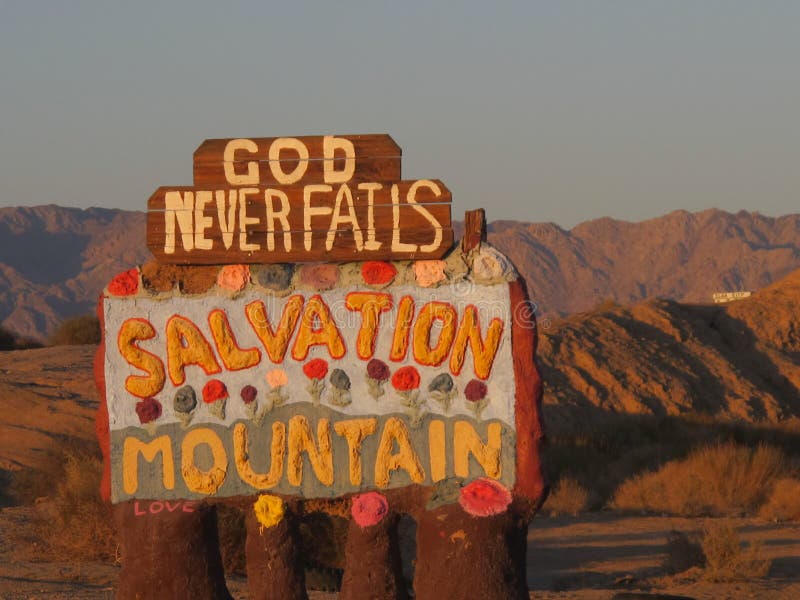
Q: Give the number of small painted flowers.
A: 11